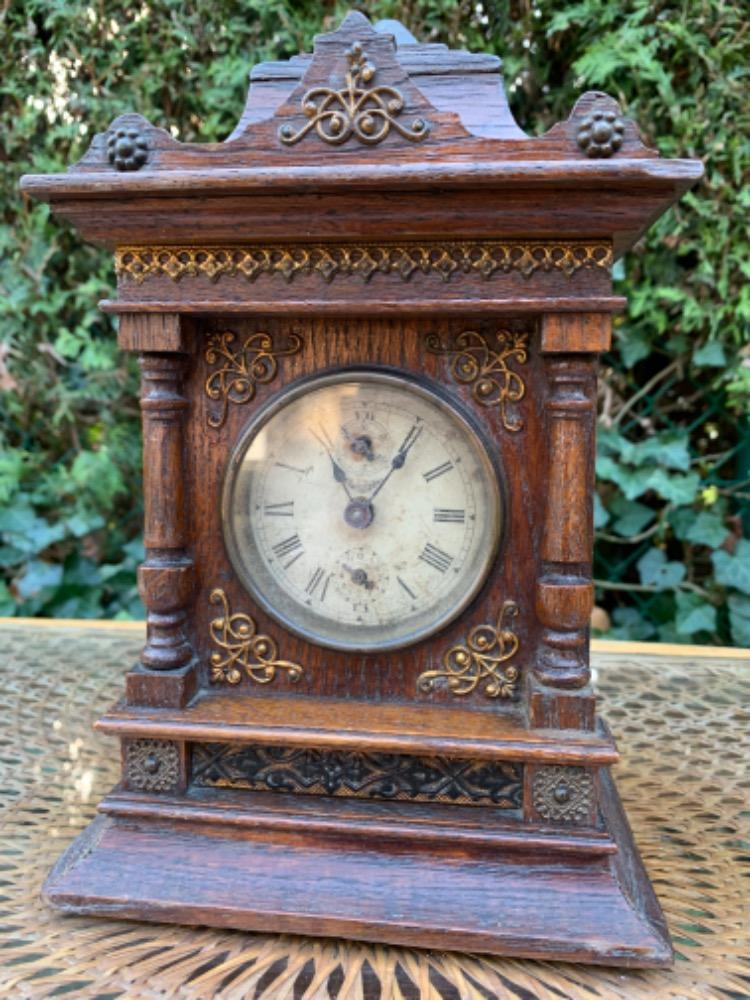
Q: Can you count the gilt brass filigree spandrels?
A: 4